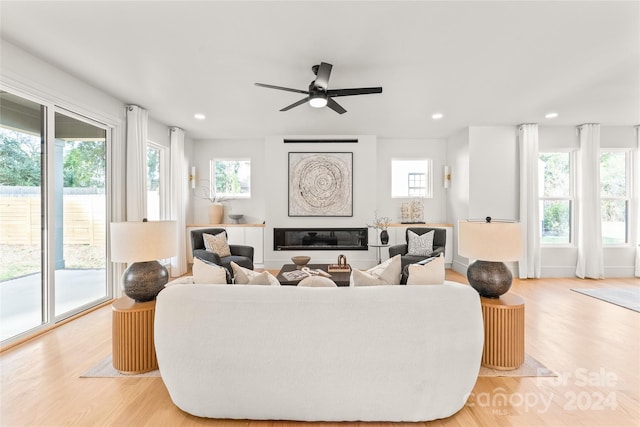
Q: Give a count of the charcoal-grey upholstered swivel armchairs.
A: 2